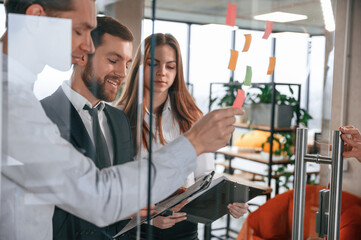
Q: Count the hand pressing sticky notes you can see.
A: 1